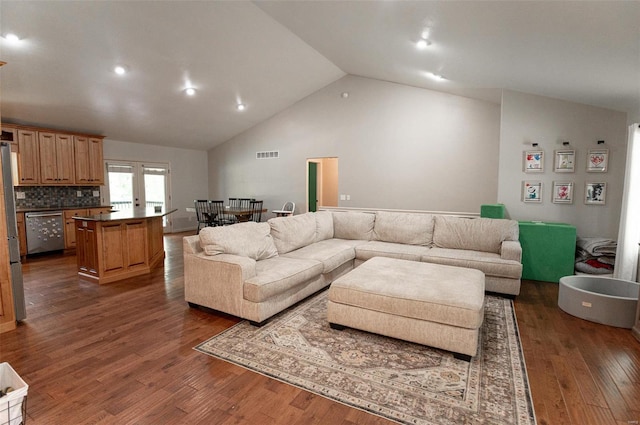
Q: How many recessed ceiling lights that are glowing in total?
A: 6